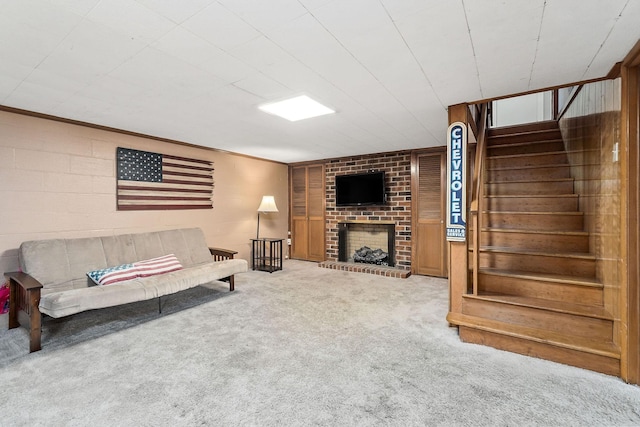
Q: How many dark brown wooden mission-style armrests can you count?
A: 2